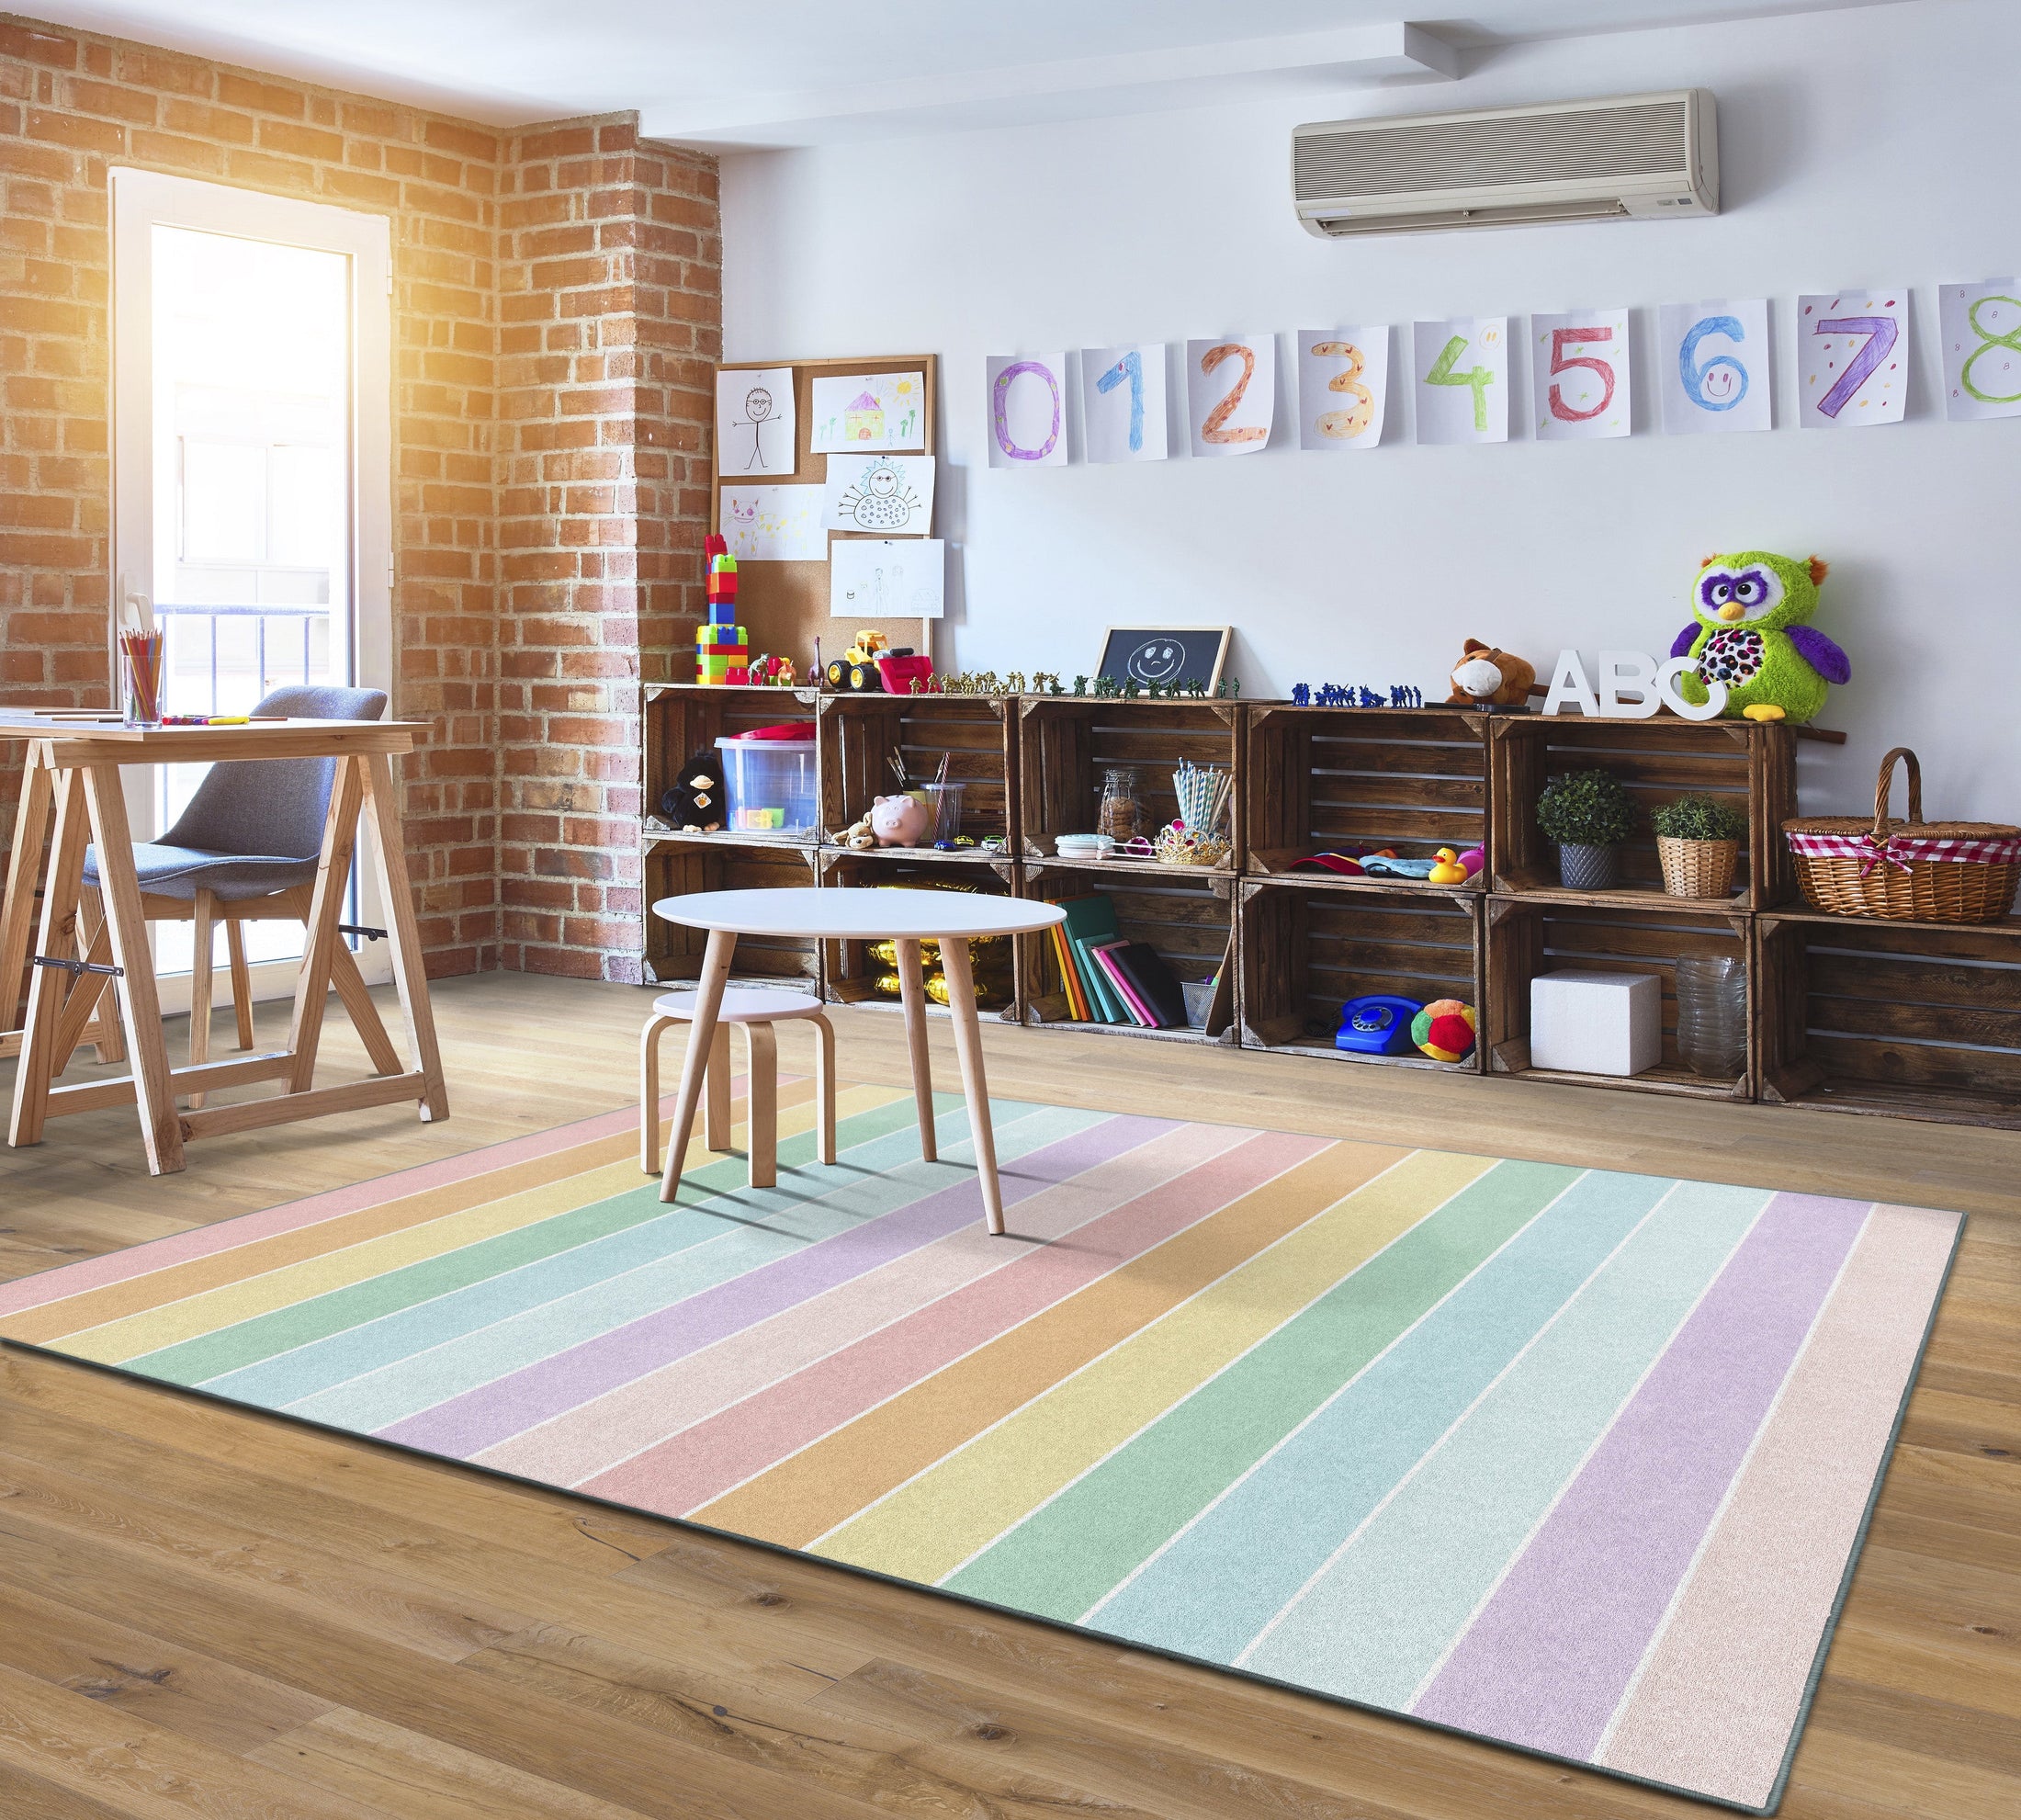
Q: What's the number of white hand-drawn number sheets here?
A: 9